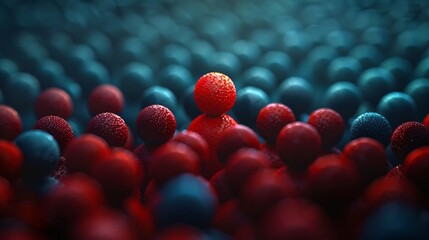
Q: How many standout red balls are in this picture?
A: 1